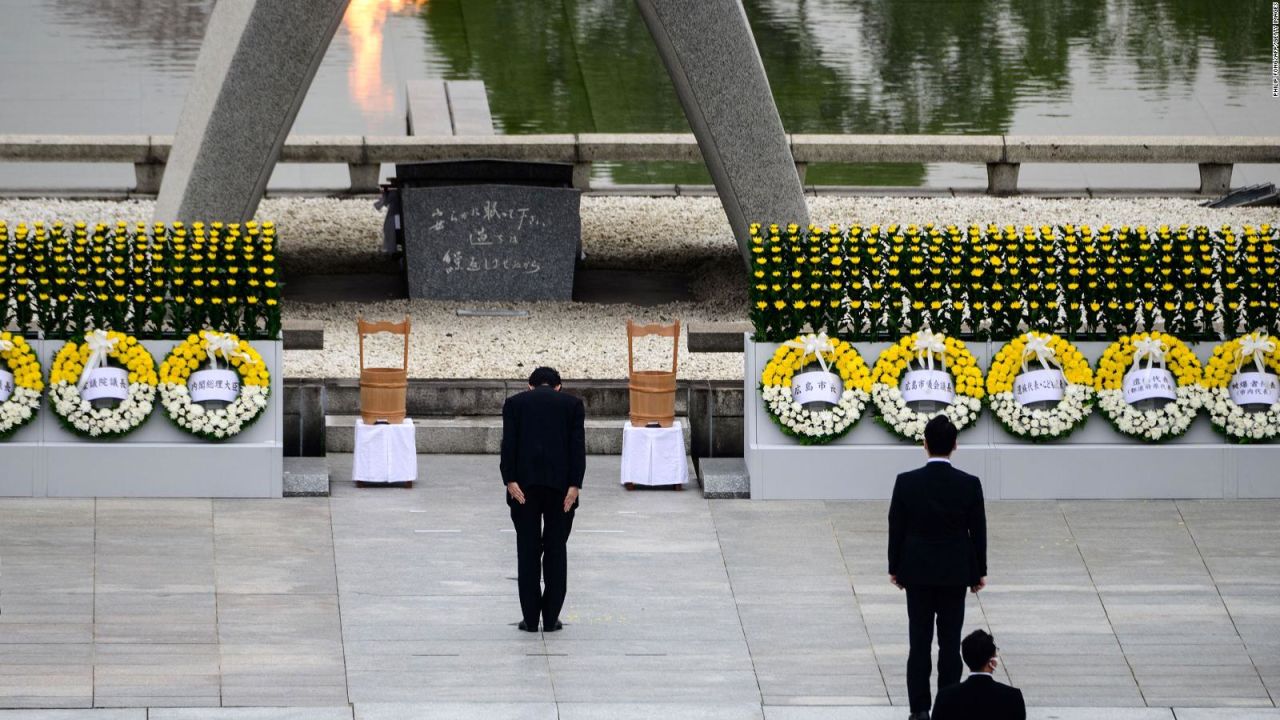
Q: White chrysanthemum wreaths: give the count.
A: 8